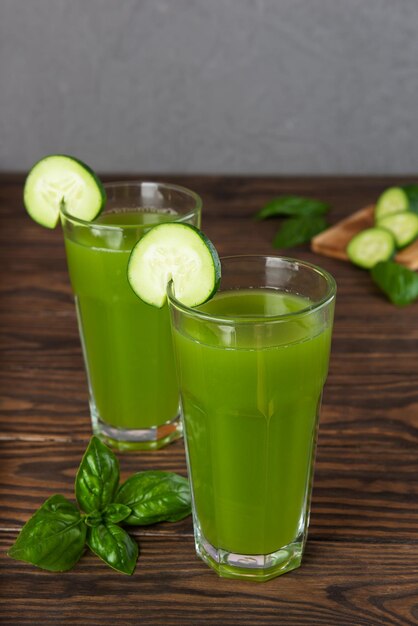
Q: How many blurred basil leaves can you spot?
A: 3